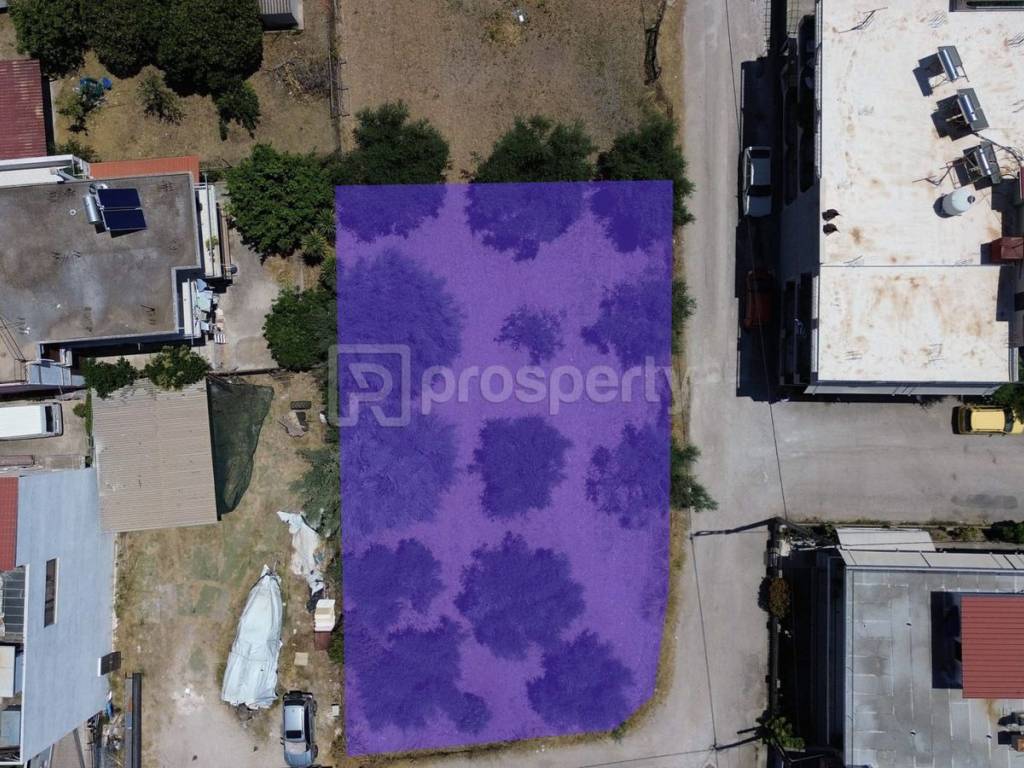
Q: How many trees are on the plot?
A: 13